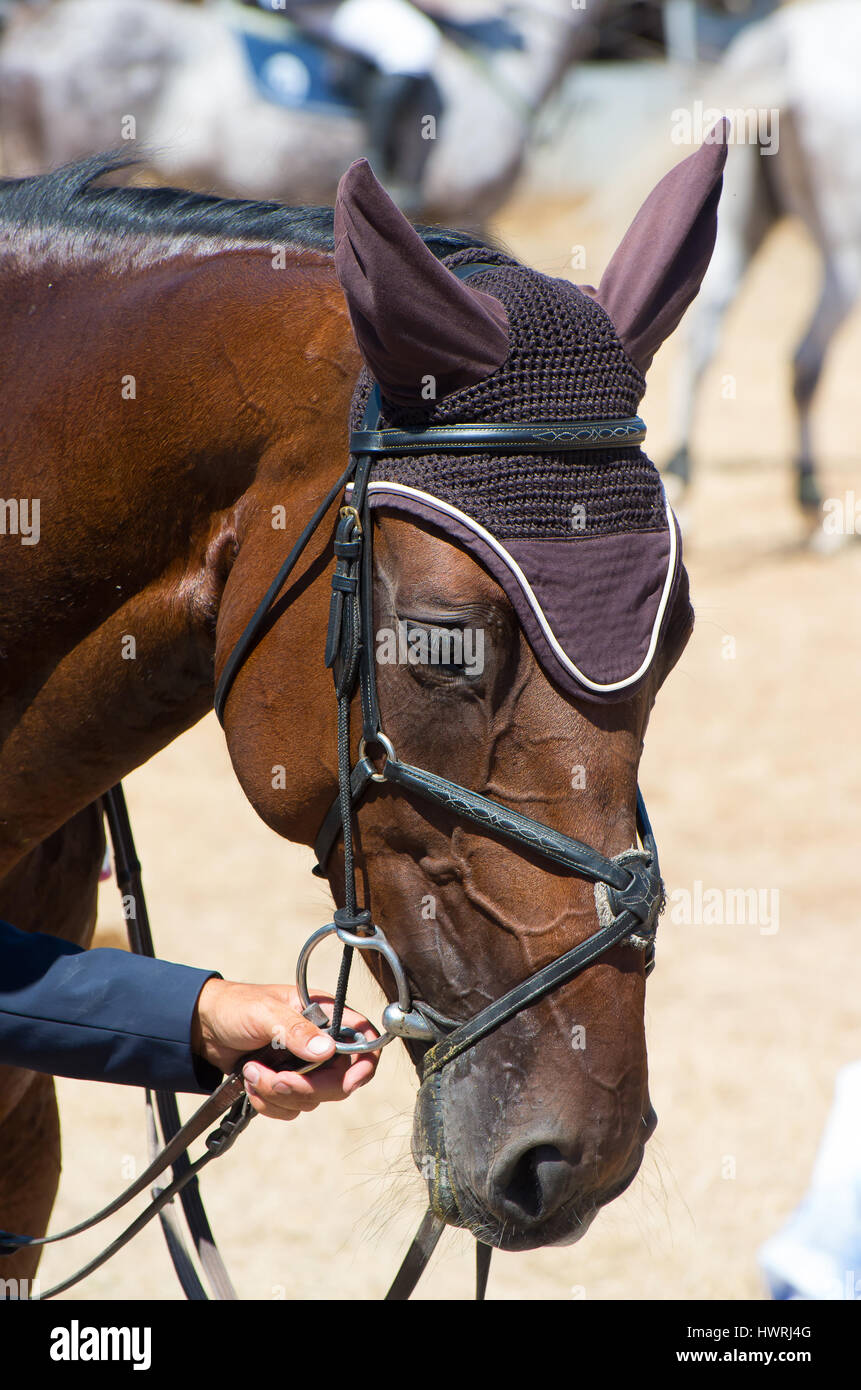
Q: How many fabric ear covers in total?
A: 2